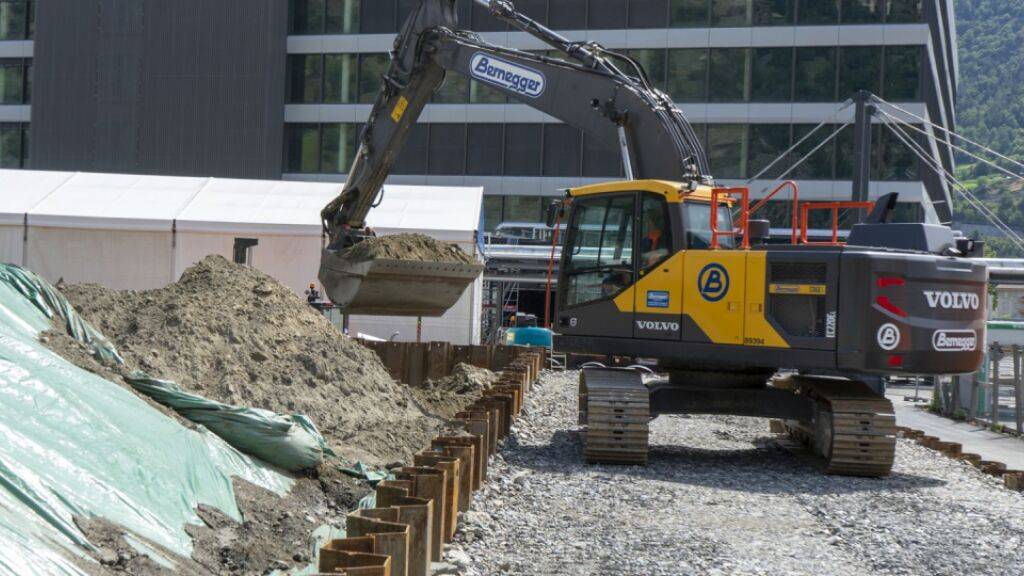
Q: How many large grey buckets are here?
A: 1